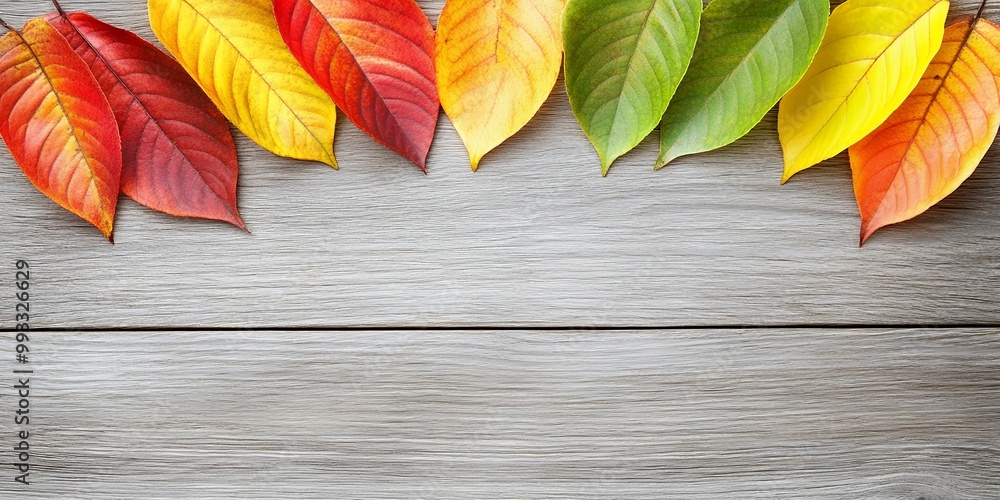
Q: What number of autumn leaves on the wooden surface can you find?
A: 9